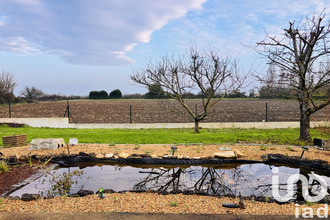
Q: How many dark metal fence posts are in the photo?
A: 5